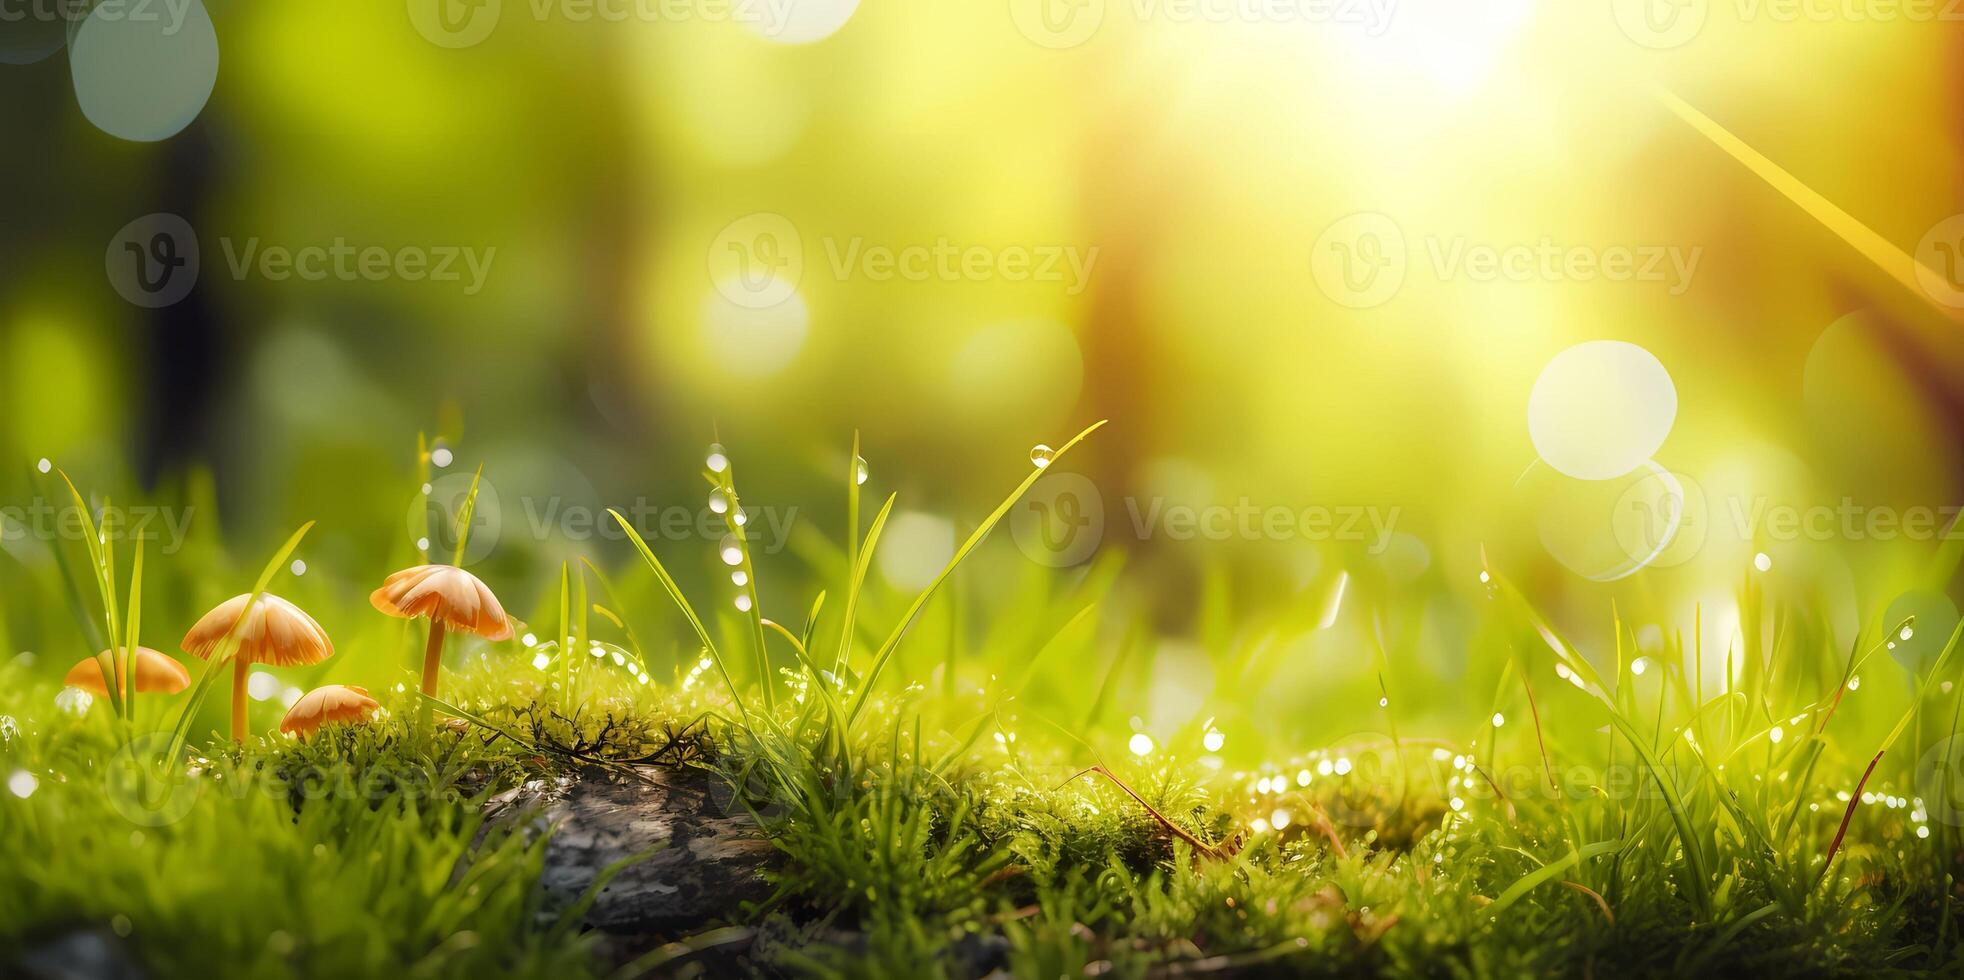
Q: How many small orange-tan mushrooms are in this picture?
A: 4